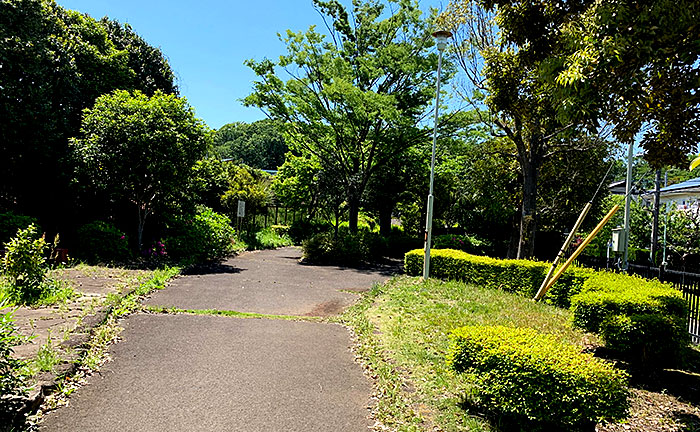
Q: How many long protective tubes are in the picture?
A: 2